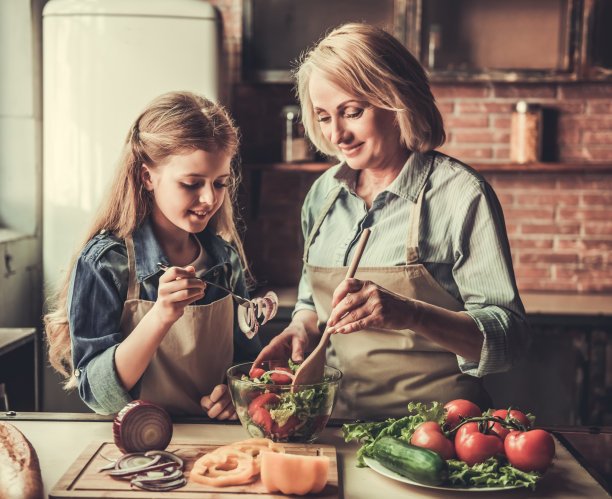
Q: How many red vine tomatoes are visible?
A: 5